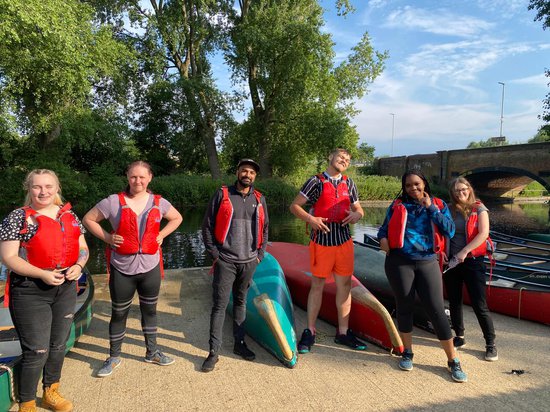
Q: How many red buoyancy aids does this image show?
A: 6